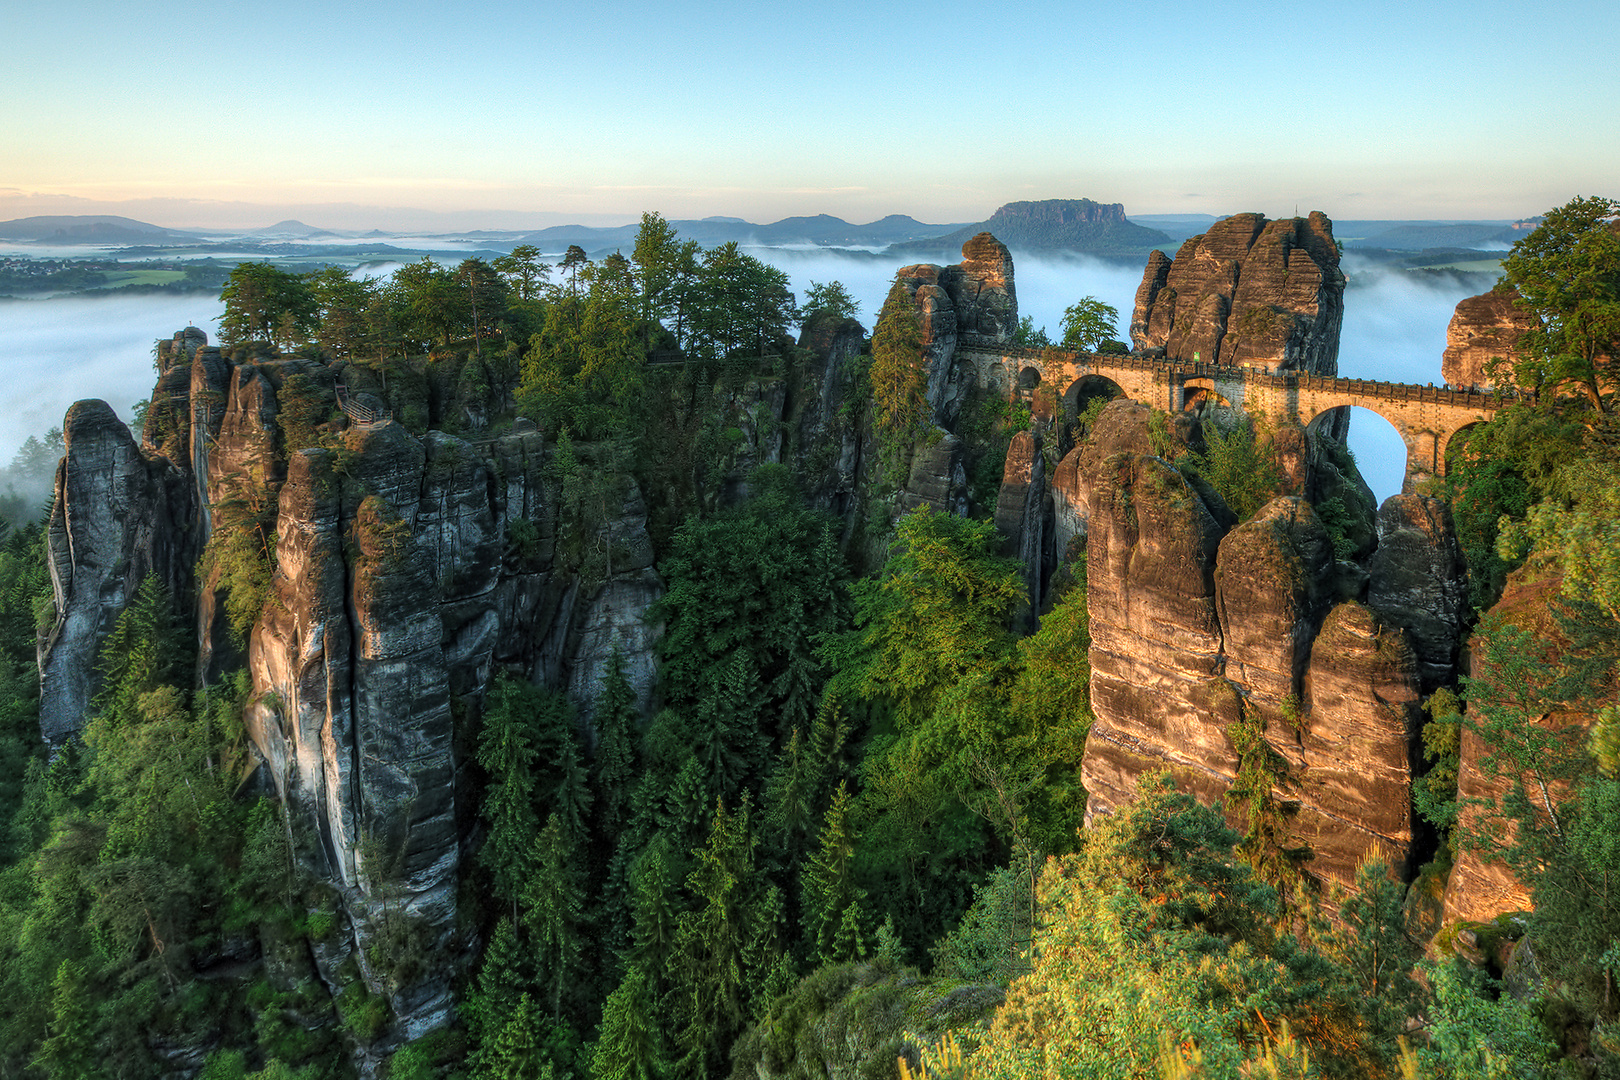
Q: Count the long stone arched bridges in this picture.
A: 1